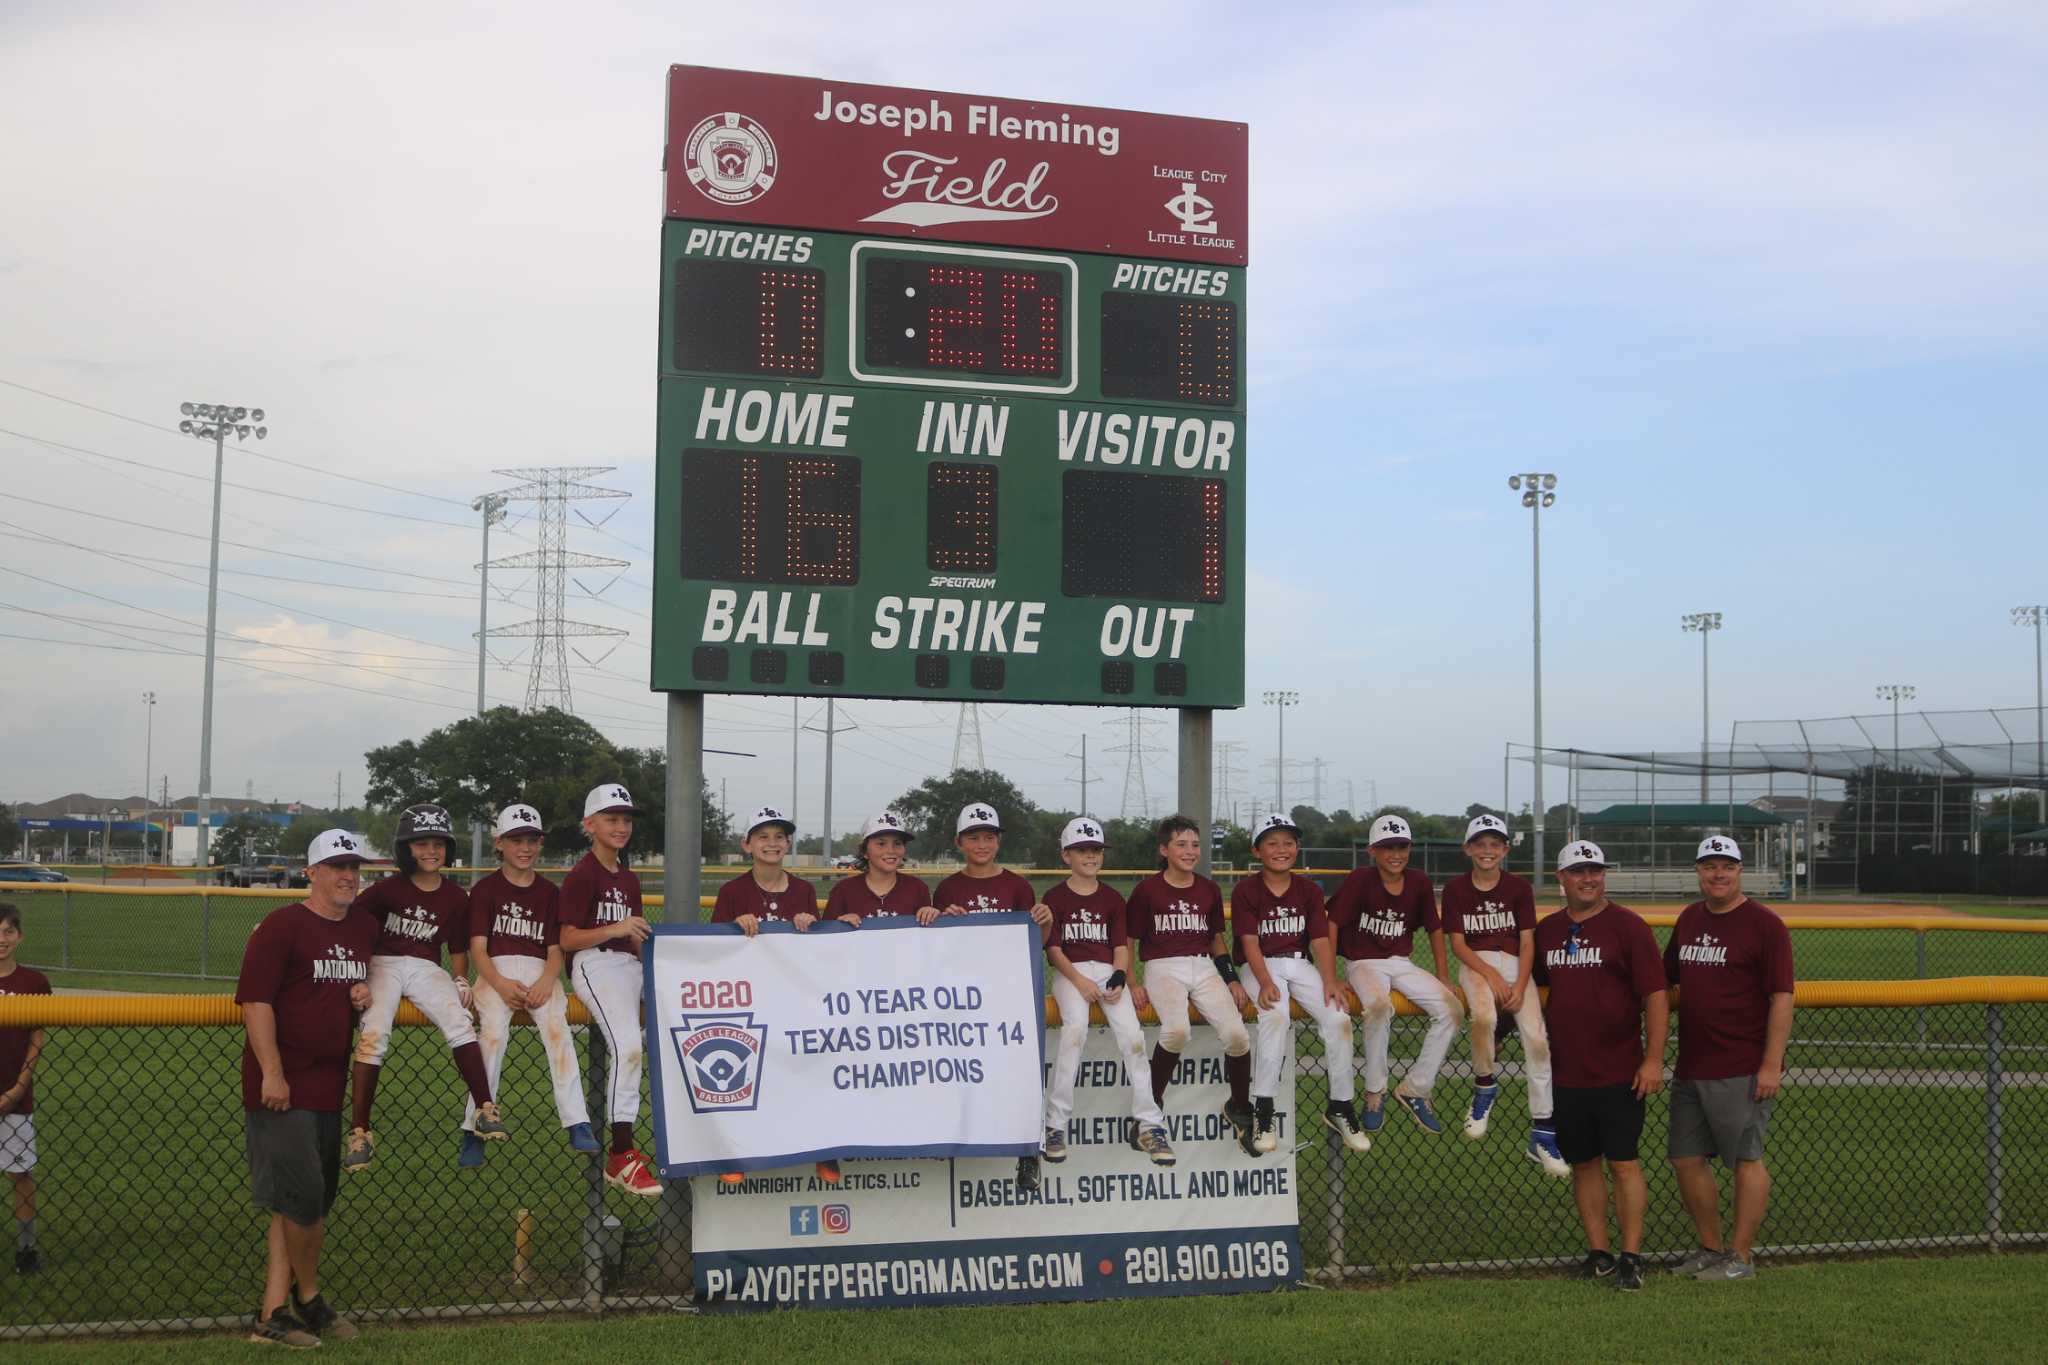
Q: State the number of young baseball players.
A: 11